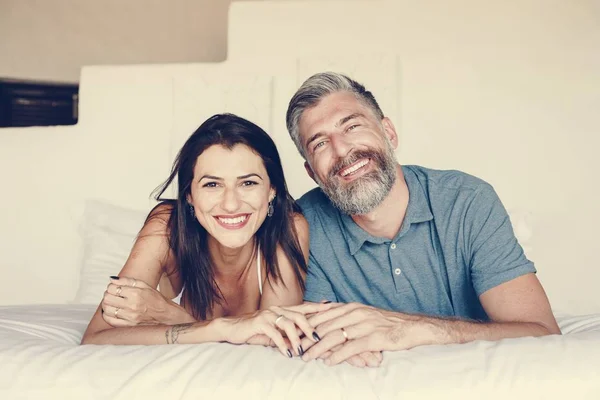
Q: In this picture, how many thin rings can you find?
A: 5